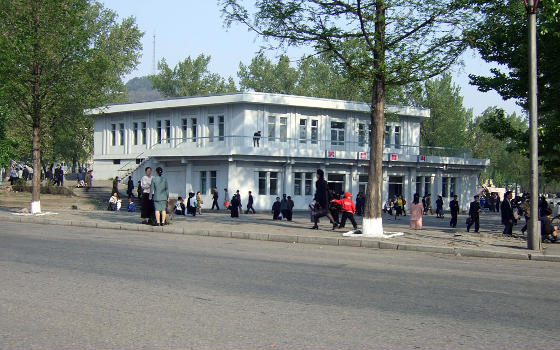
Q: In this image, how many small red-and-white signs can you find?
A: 4